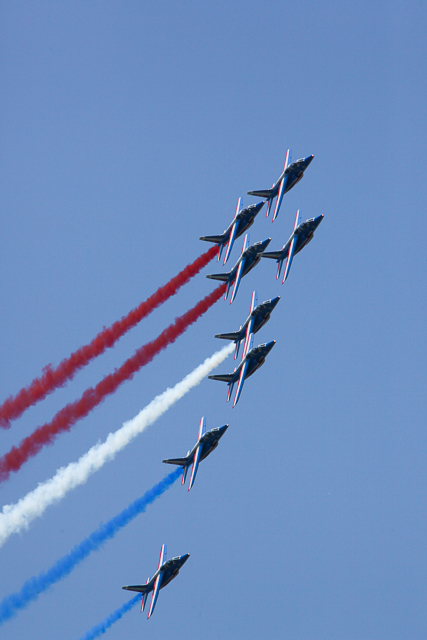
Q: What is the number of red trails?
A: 2